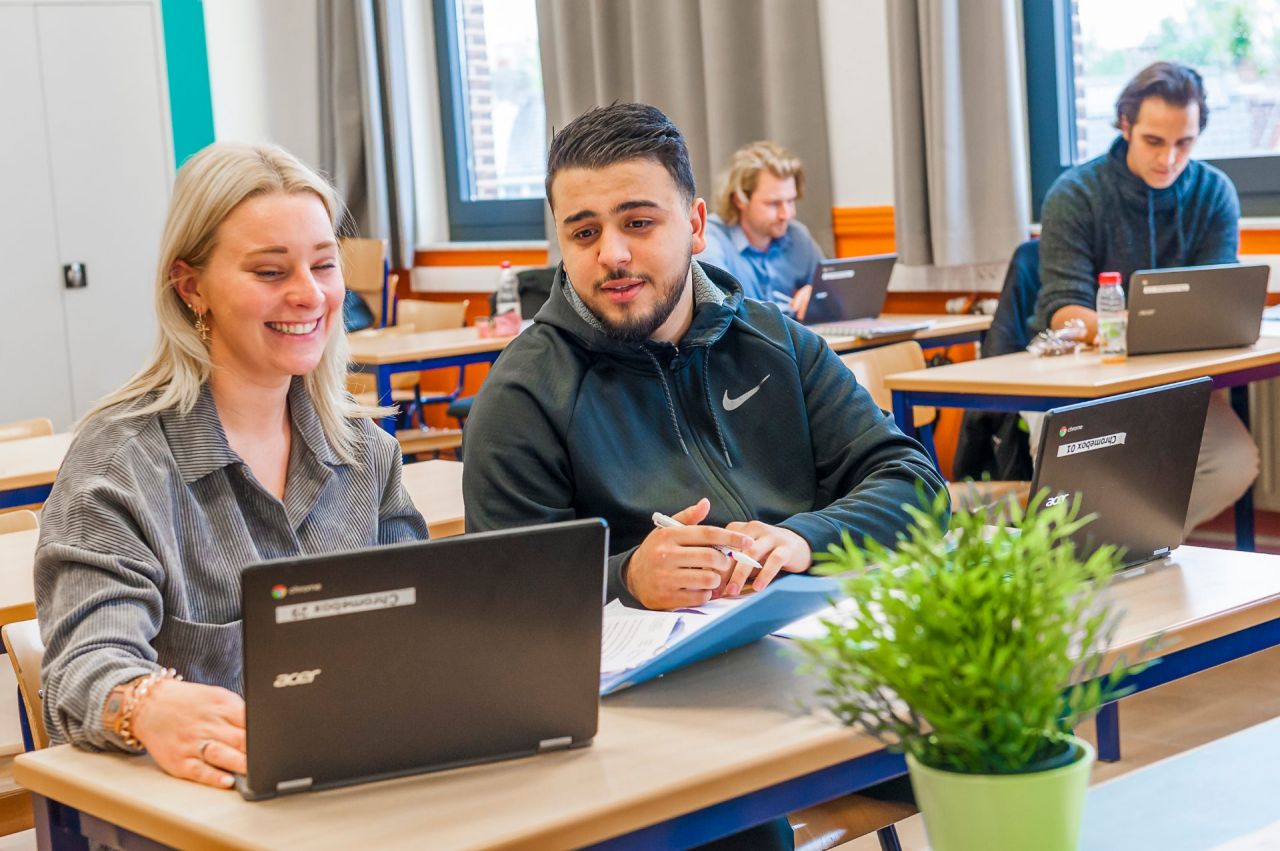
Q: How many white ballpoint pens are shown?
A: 1